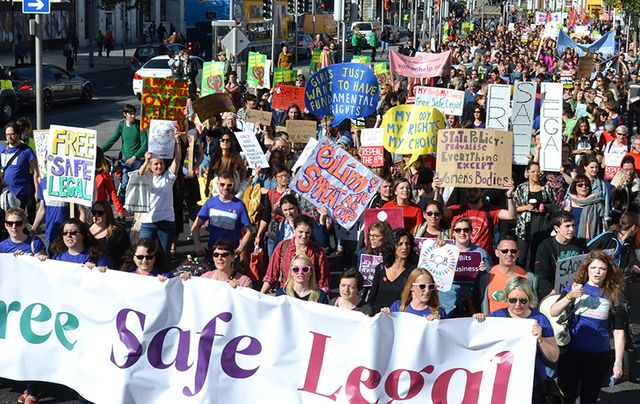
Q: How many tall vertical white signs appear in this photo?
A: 3